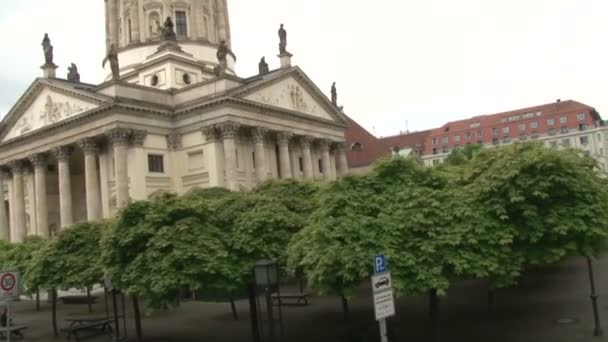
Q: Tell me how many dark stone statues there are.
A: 8